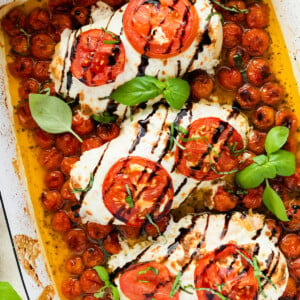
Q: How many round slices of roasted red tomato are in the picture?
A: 6